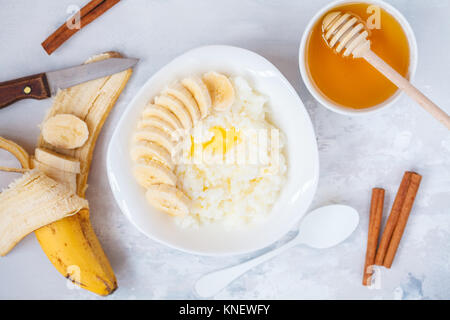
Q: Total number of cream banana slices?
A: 12